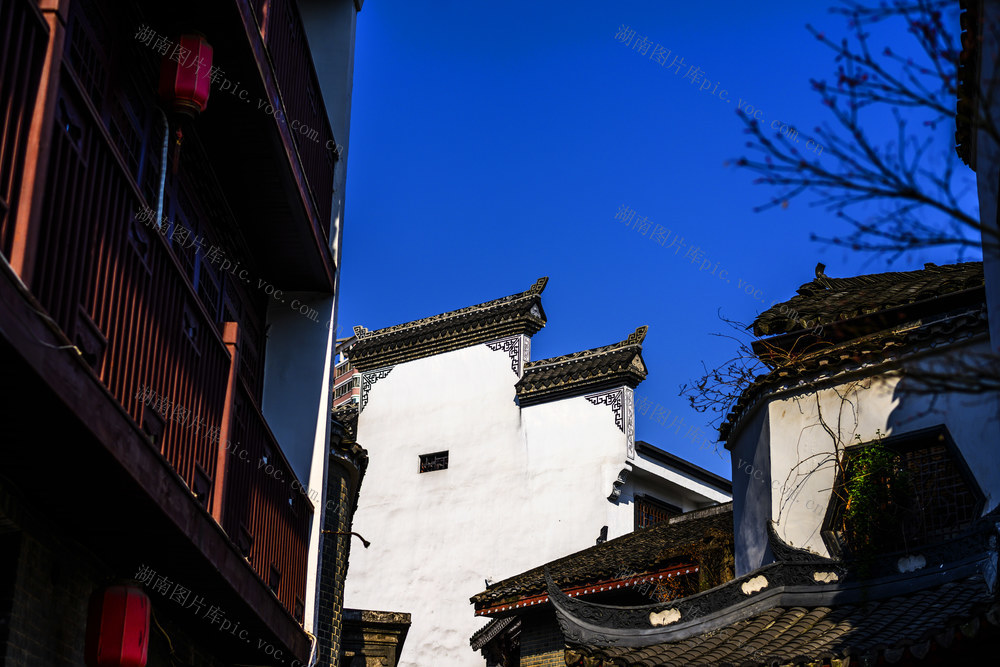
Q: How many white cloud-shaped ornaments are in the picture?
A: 4